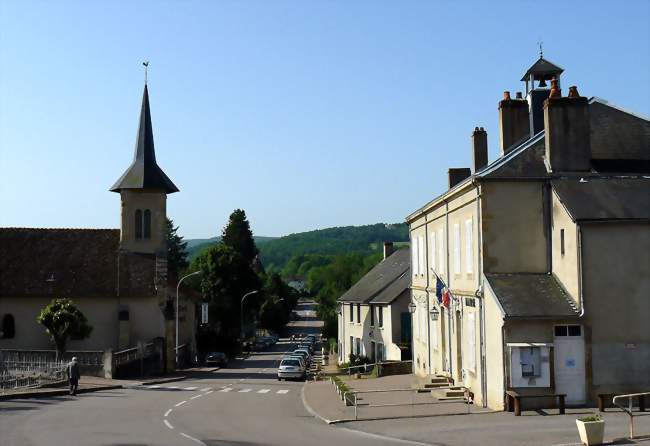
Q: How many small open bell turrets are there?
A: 1